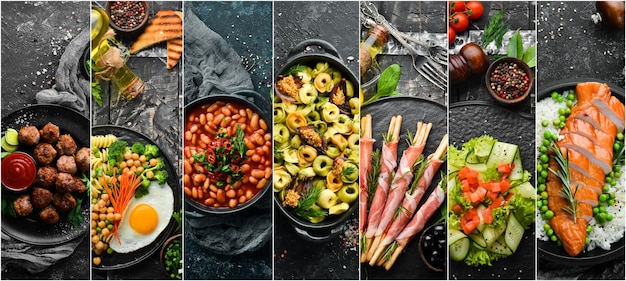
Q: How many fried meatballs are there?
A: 13